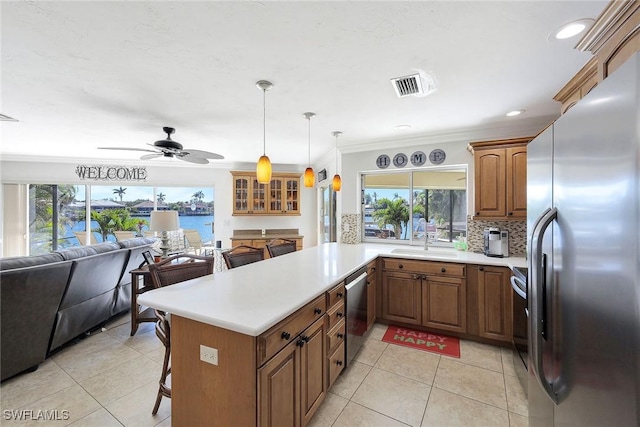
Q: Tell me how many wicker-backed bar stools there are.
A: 3